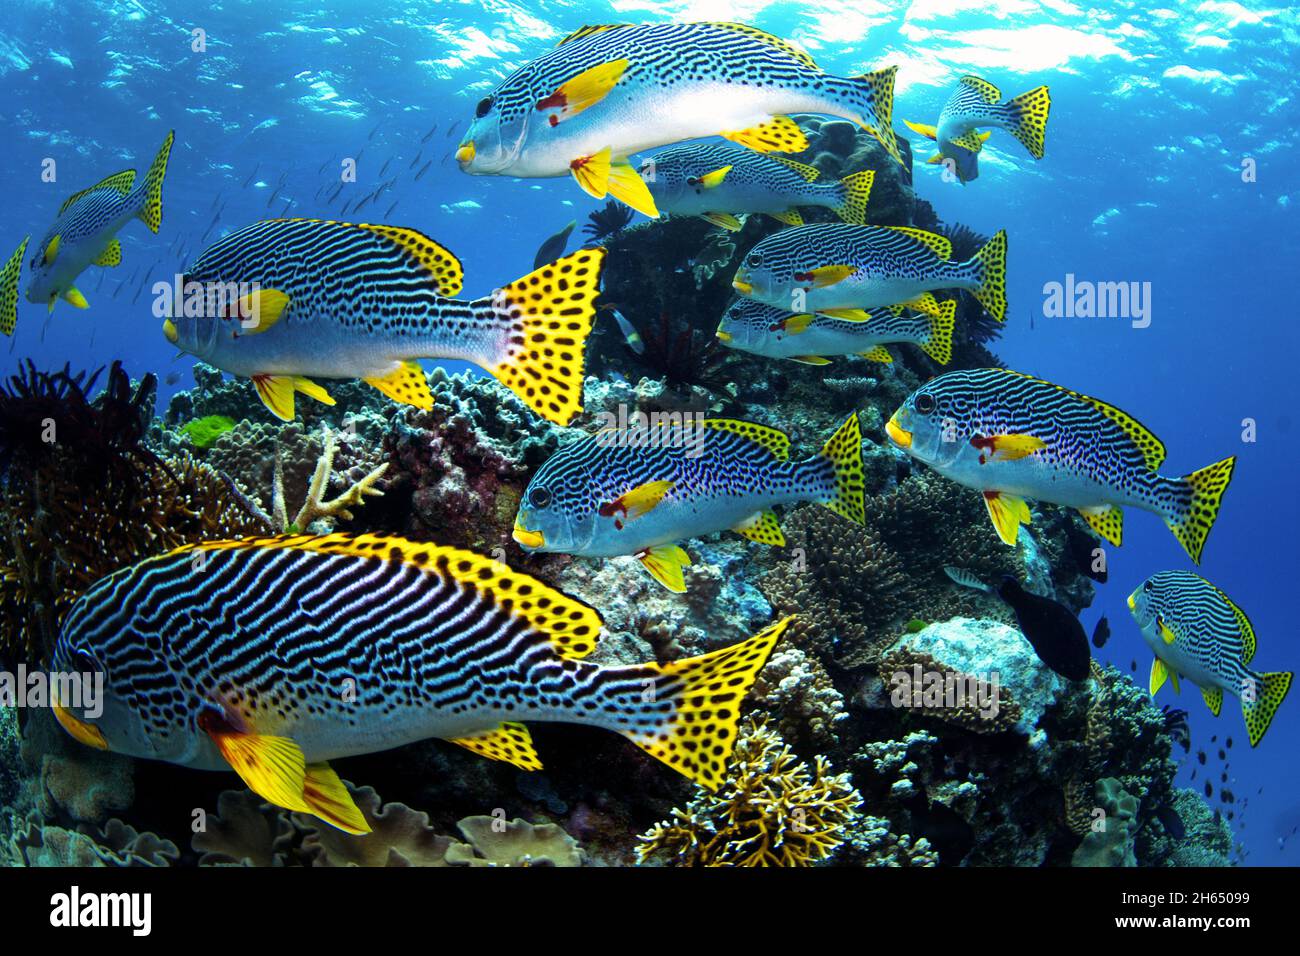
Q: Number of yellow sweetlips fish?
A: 12